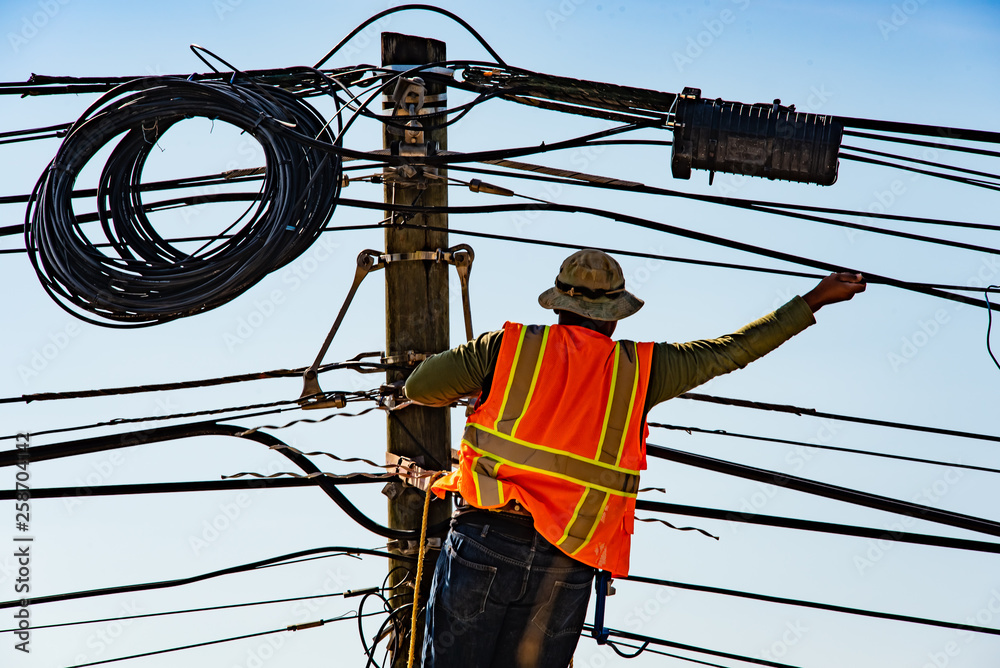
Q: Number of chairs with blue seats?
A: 0